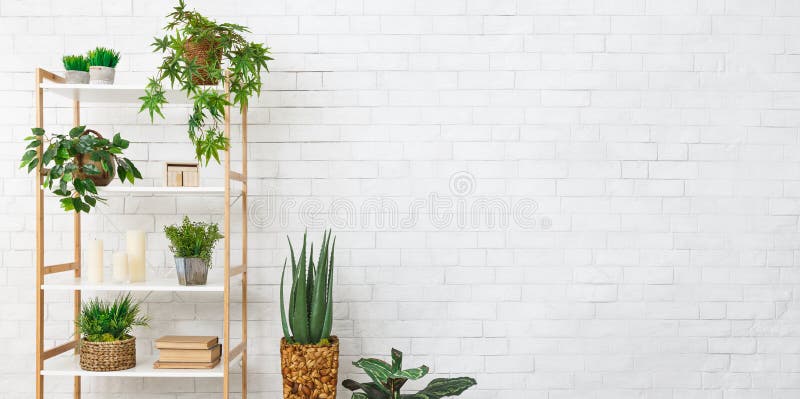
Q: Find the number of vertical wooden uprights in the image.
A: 4